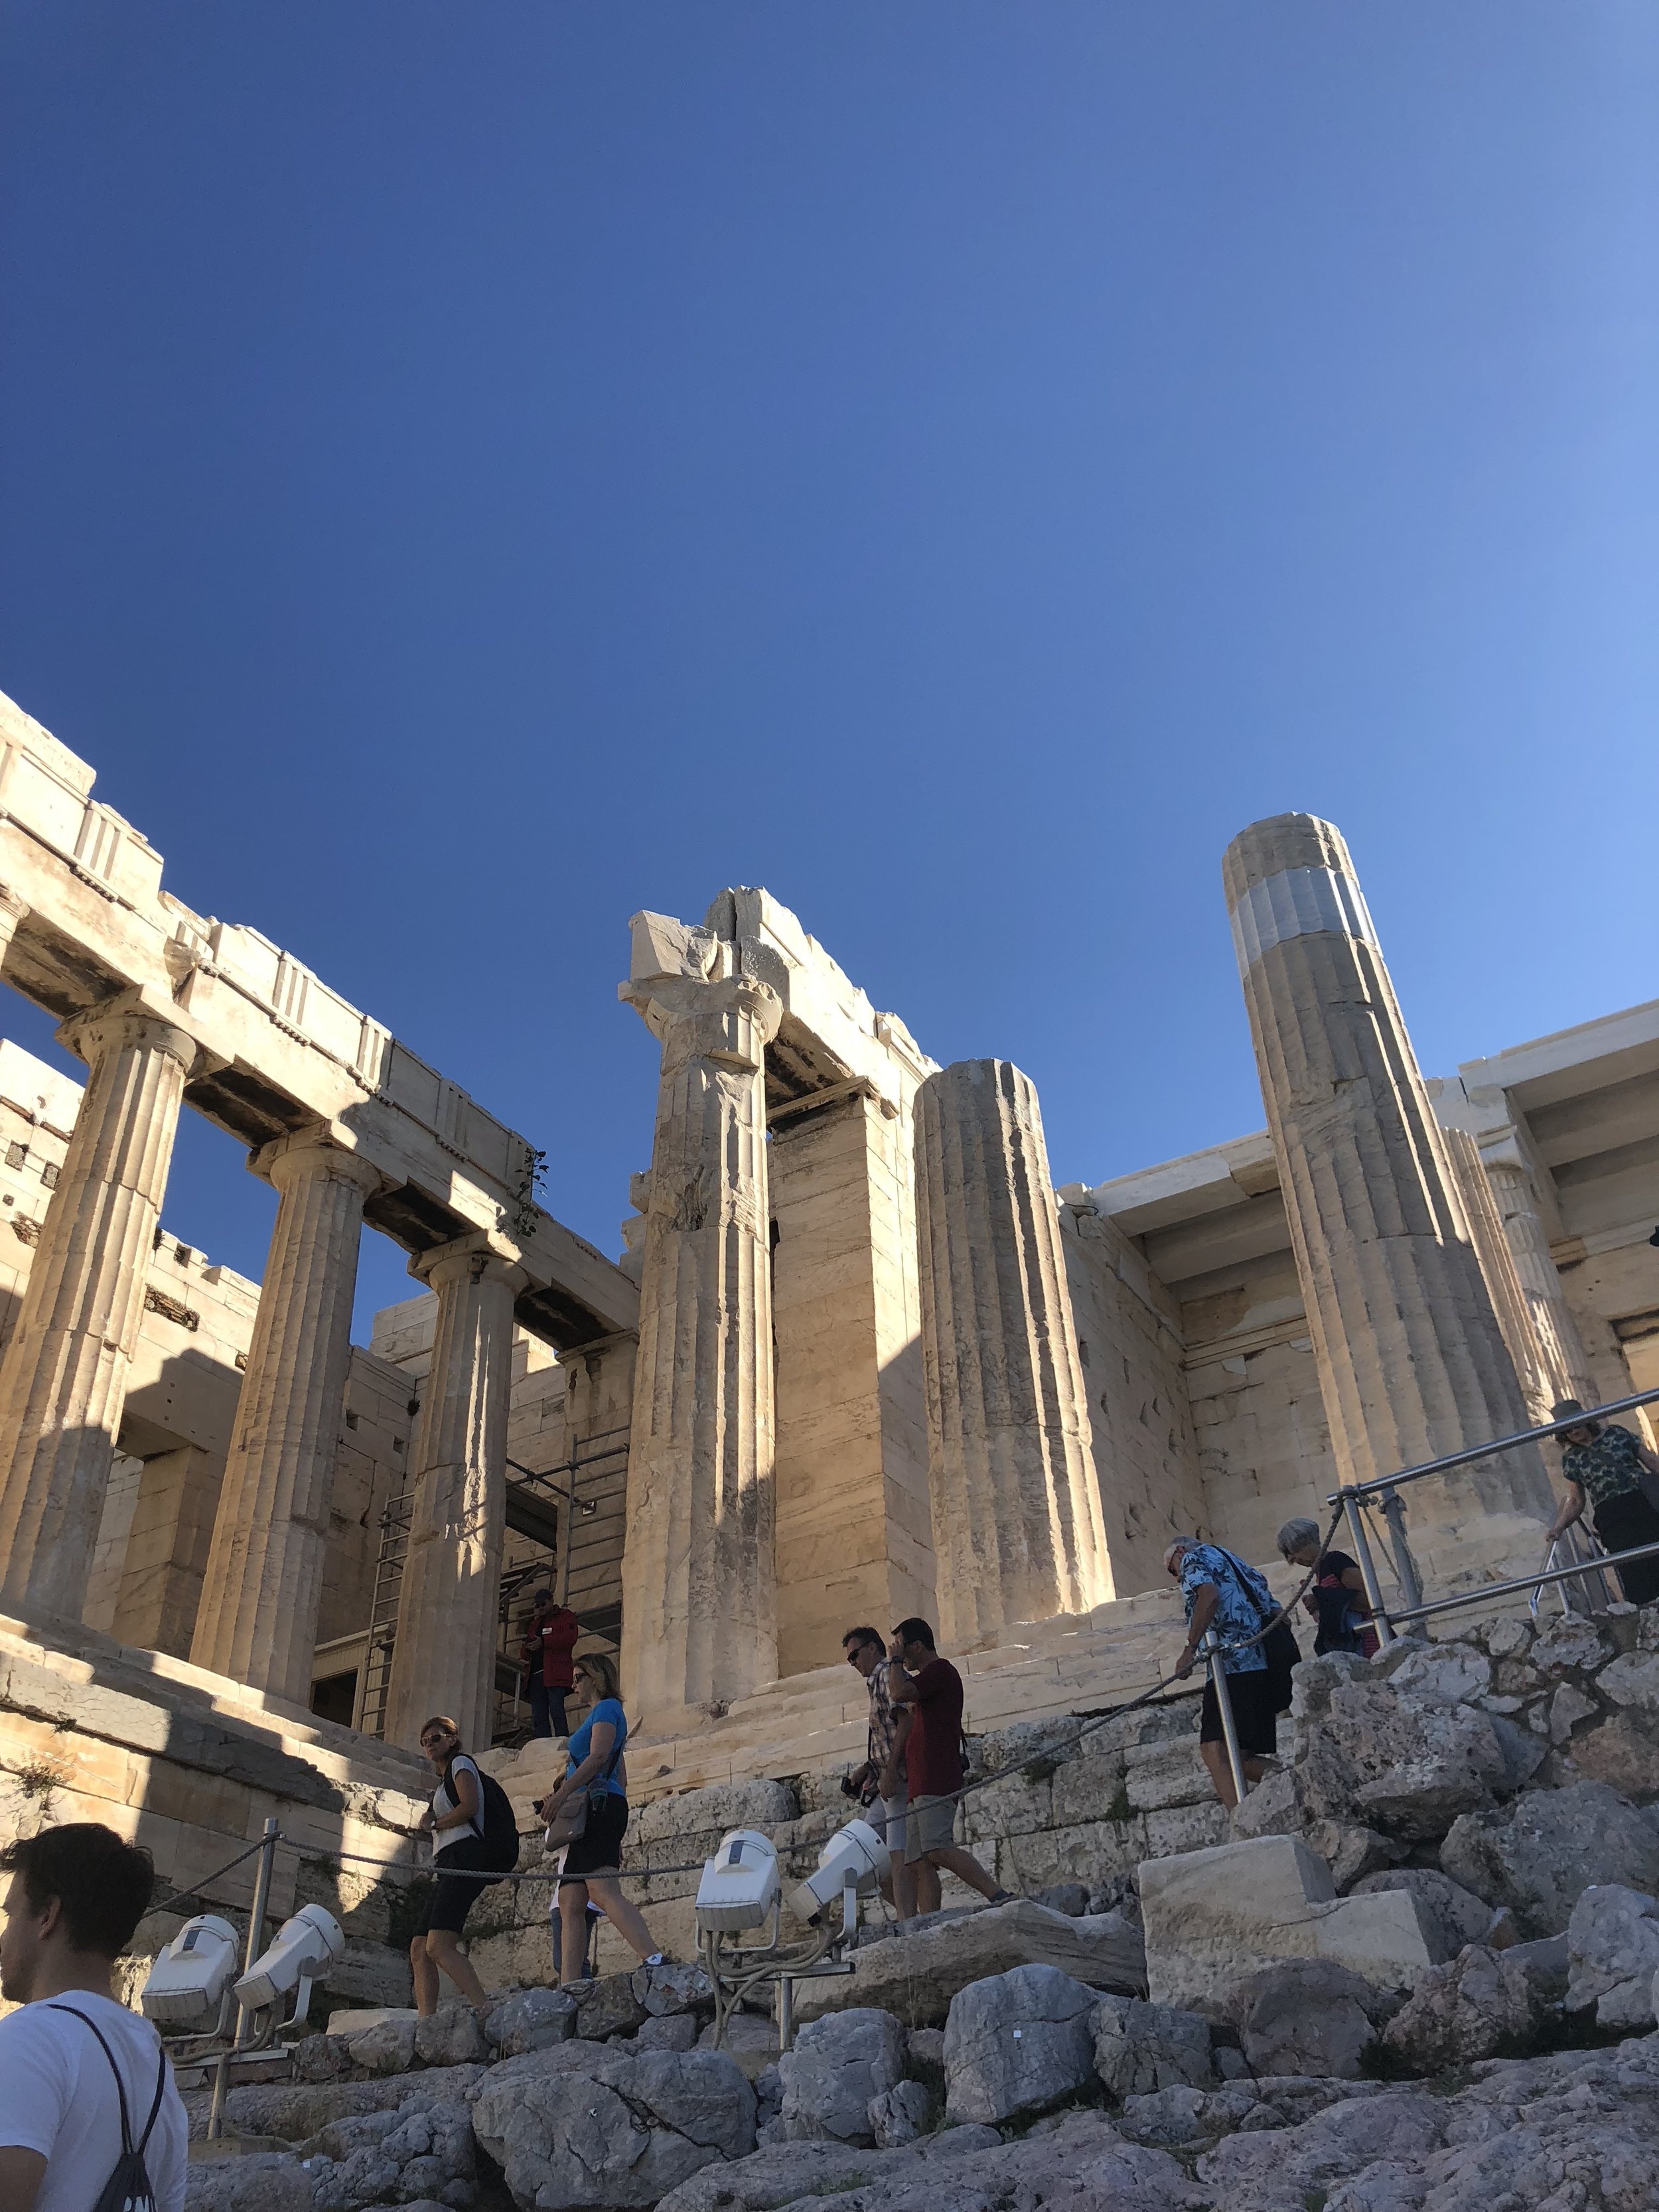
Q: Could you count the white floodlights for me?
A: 4